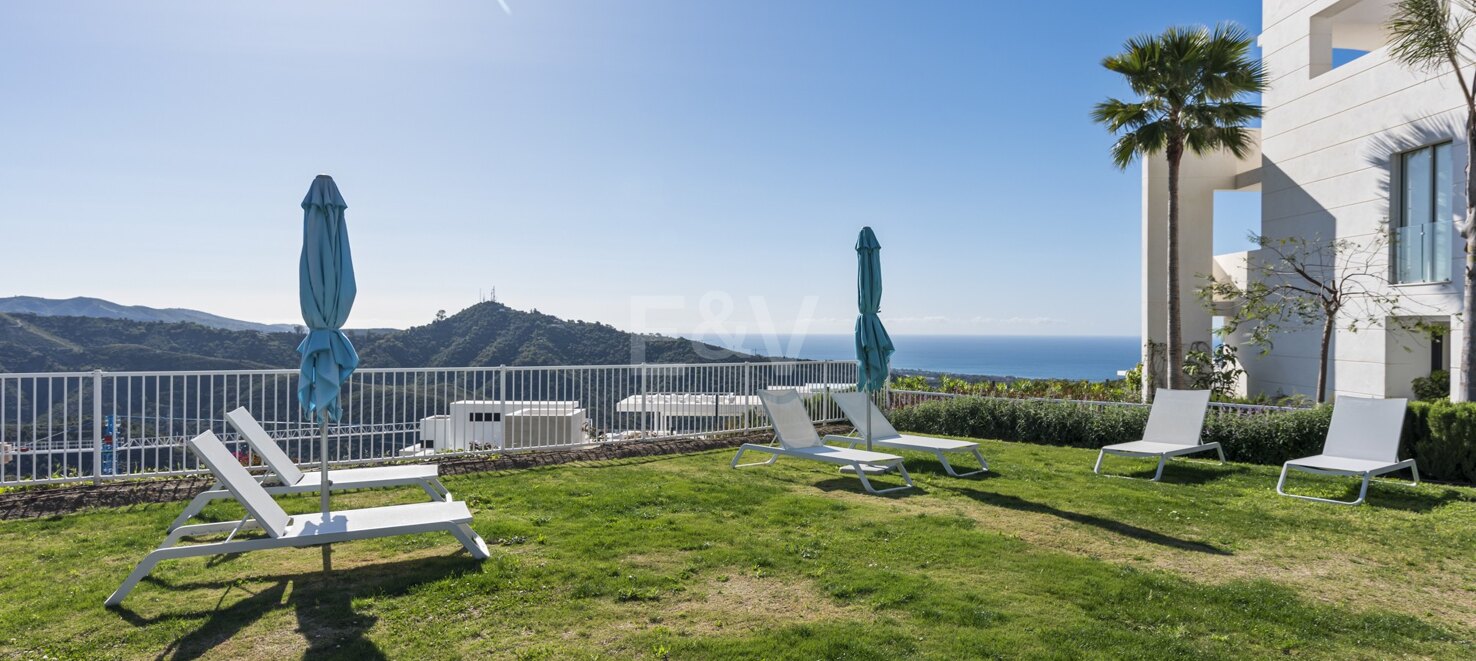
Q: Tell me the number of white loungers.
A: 6